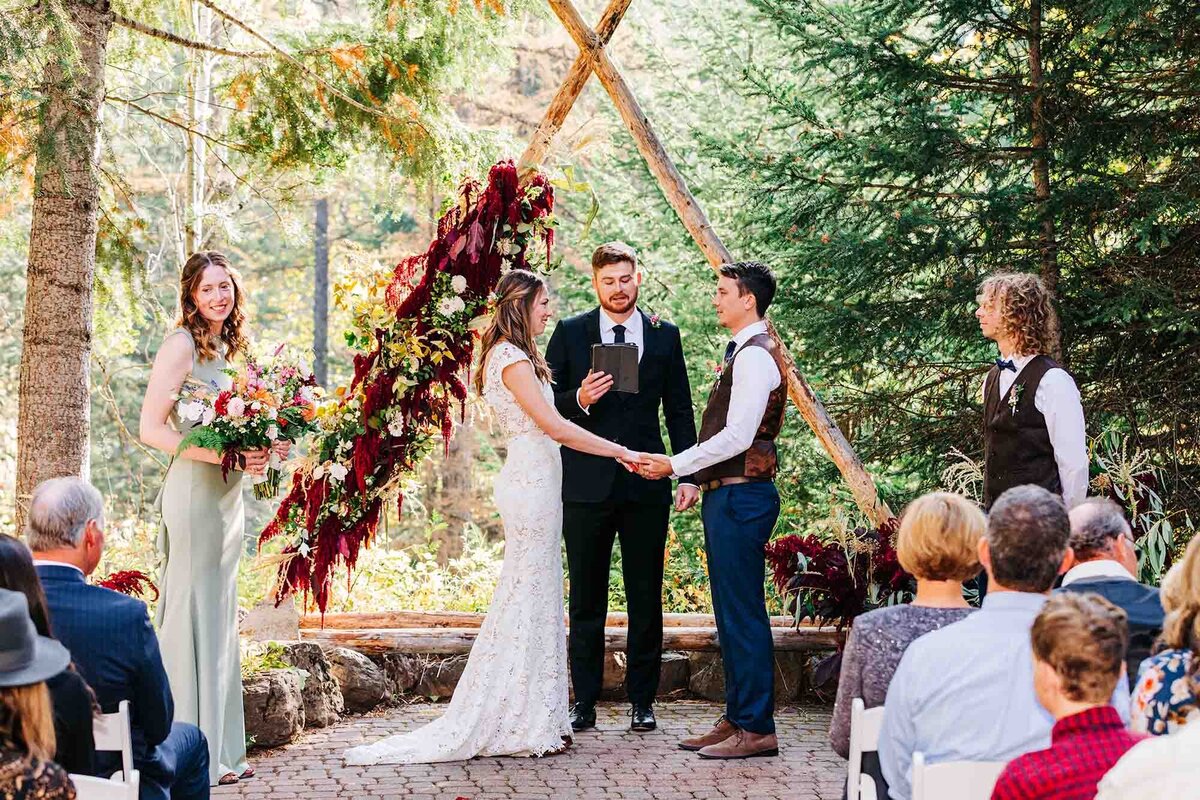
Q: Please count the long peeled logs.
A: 4